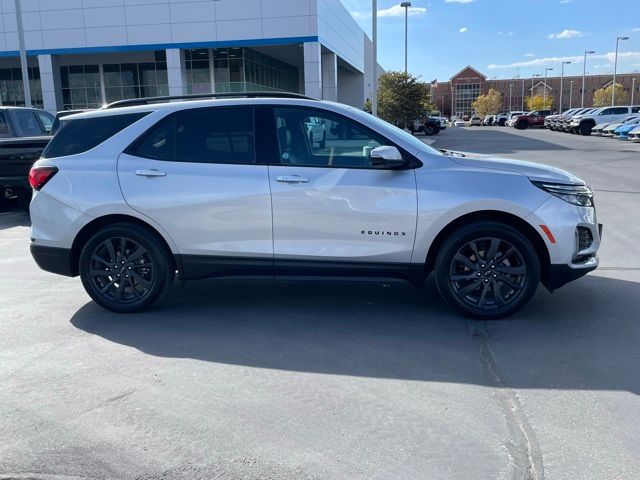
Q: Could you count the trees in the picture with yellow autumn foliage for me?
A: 3